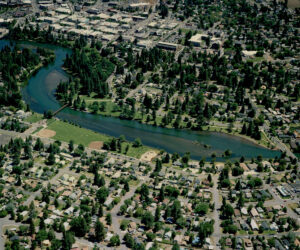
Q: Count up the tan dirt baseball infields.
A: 2